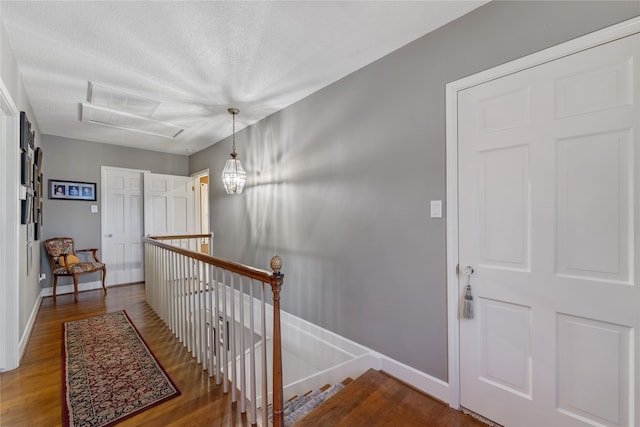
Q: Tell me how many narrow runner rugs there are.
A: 1